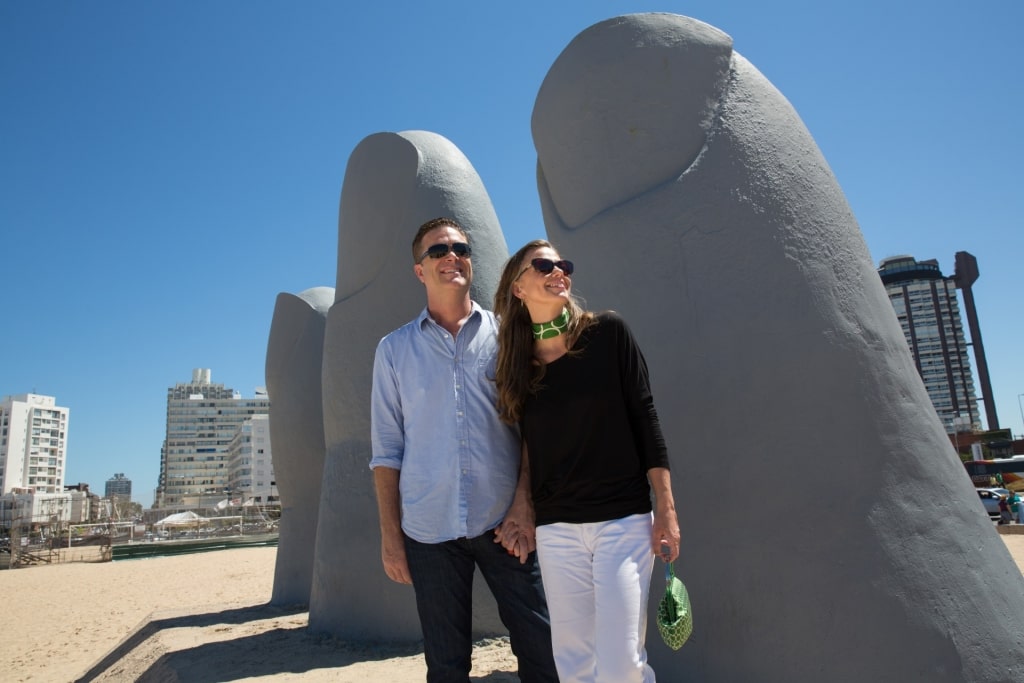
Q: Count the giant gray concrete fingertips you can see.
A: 3